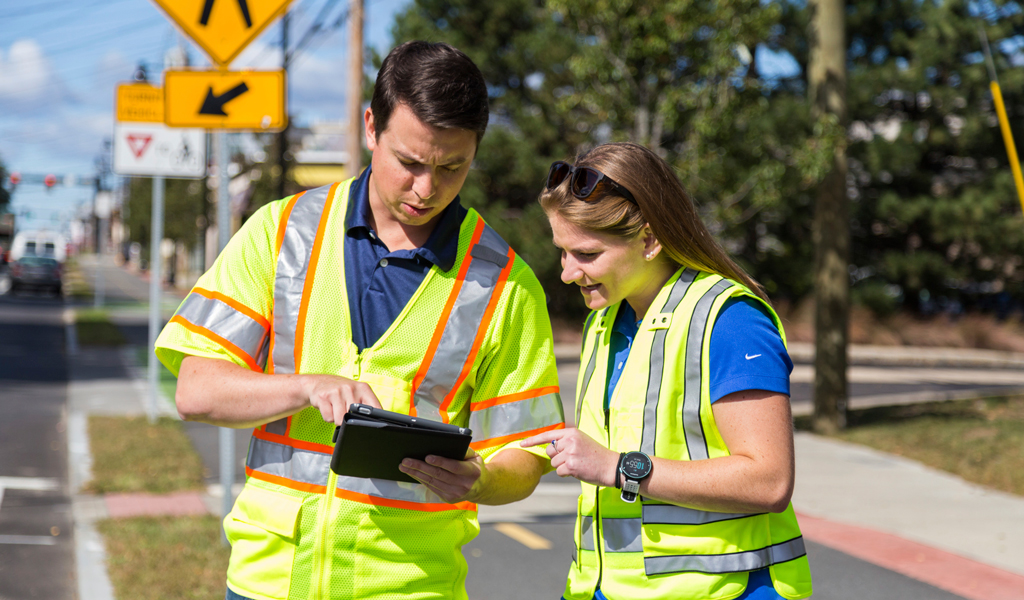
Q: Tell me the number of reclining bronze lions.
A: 0